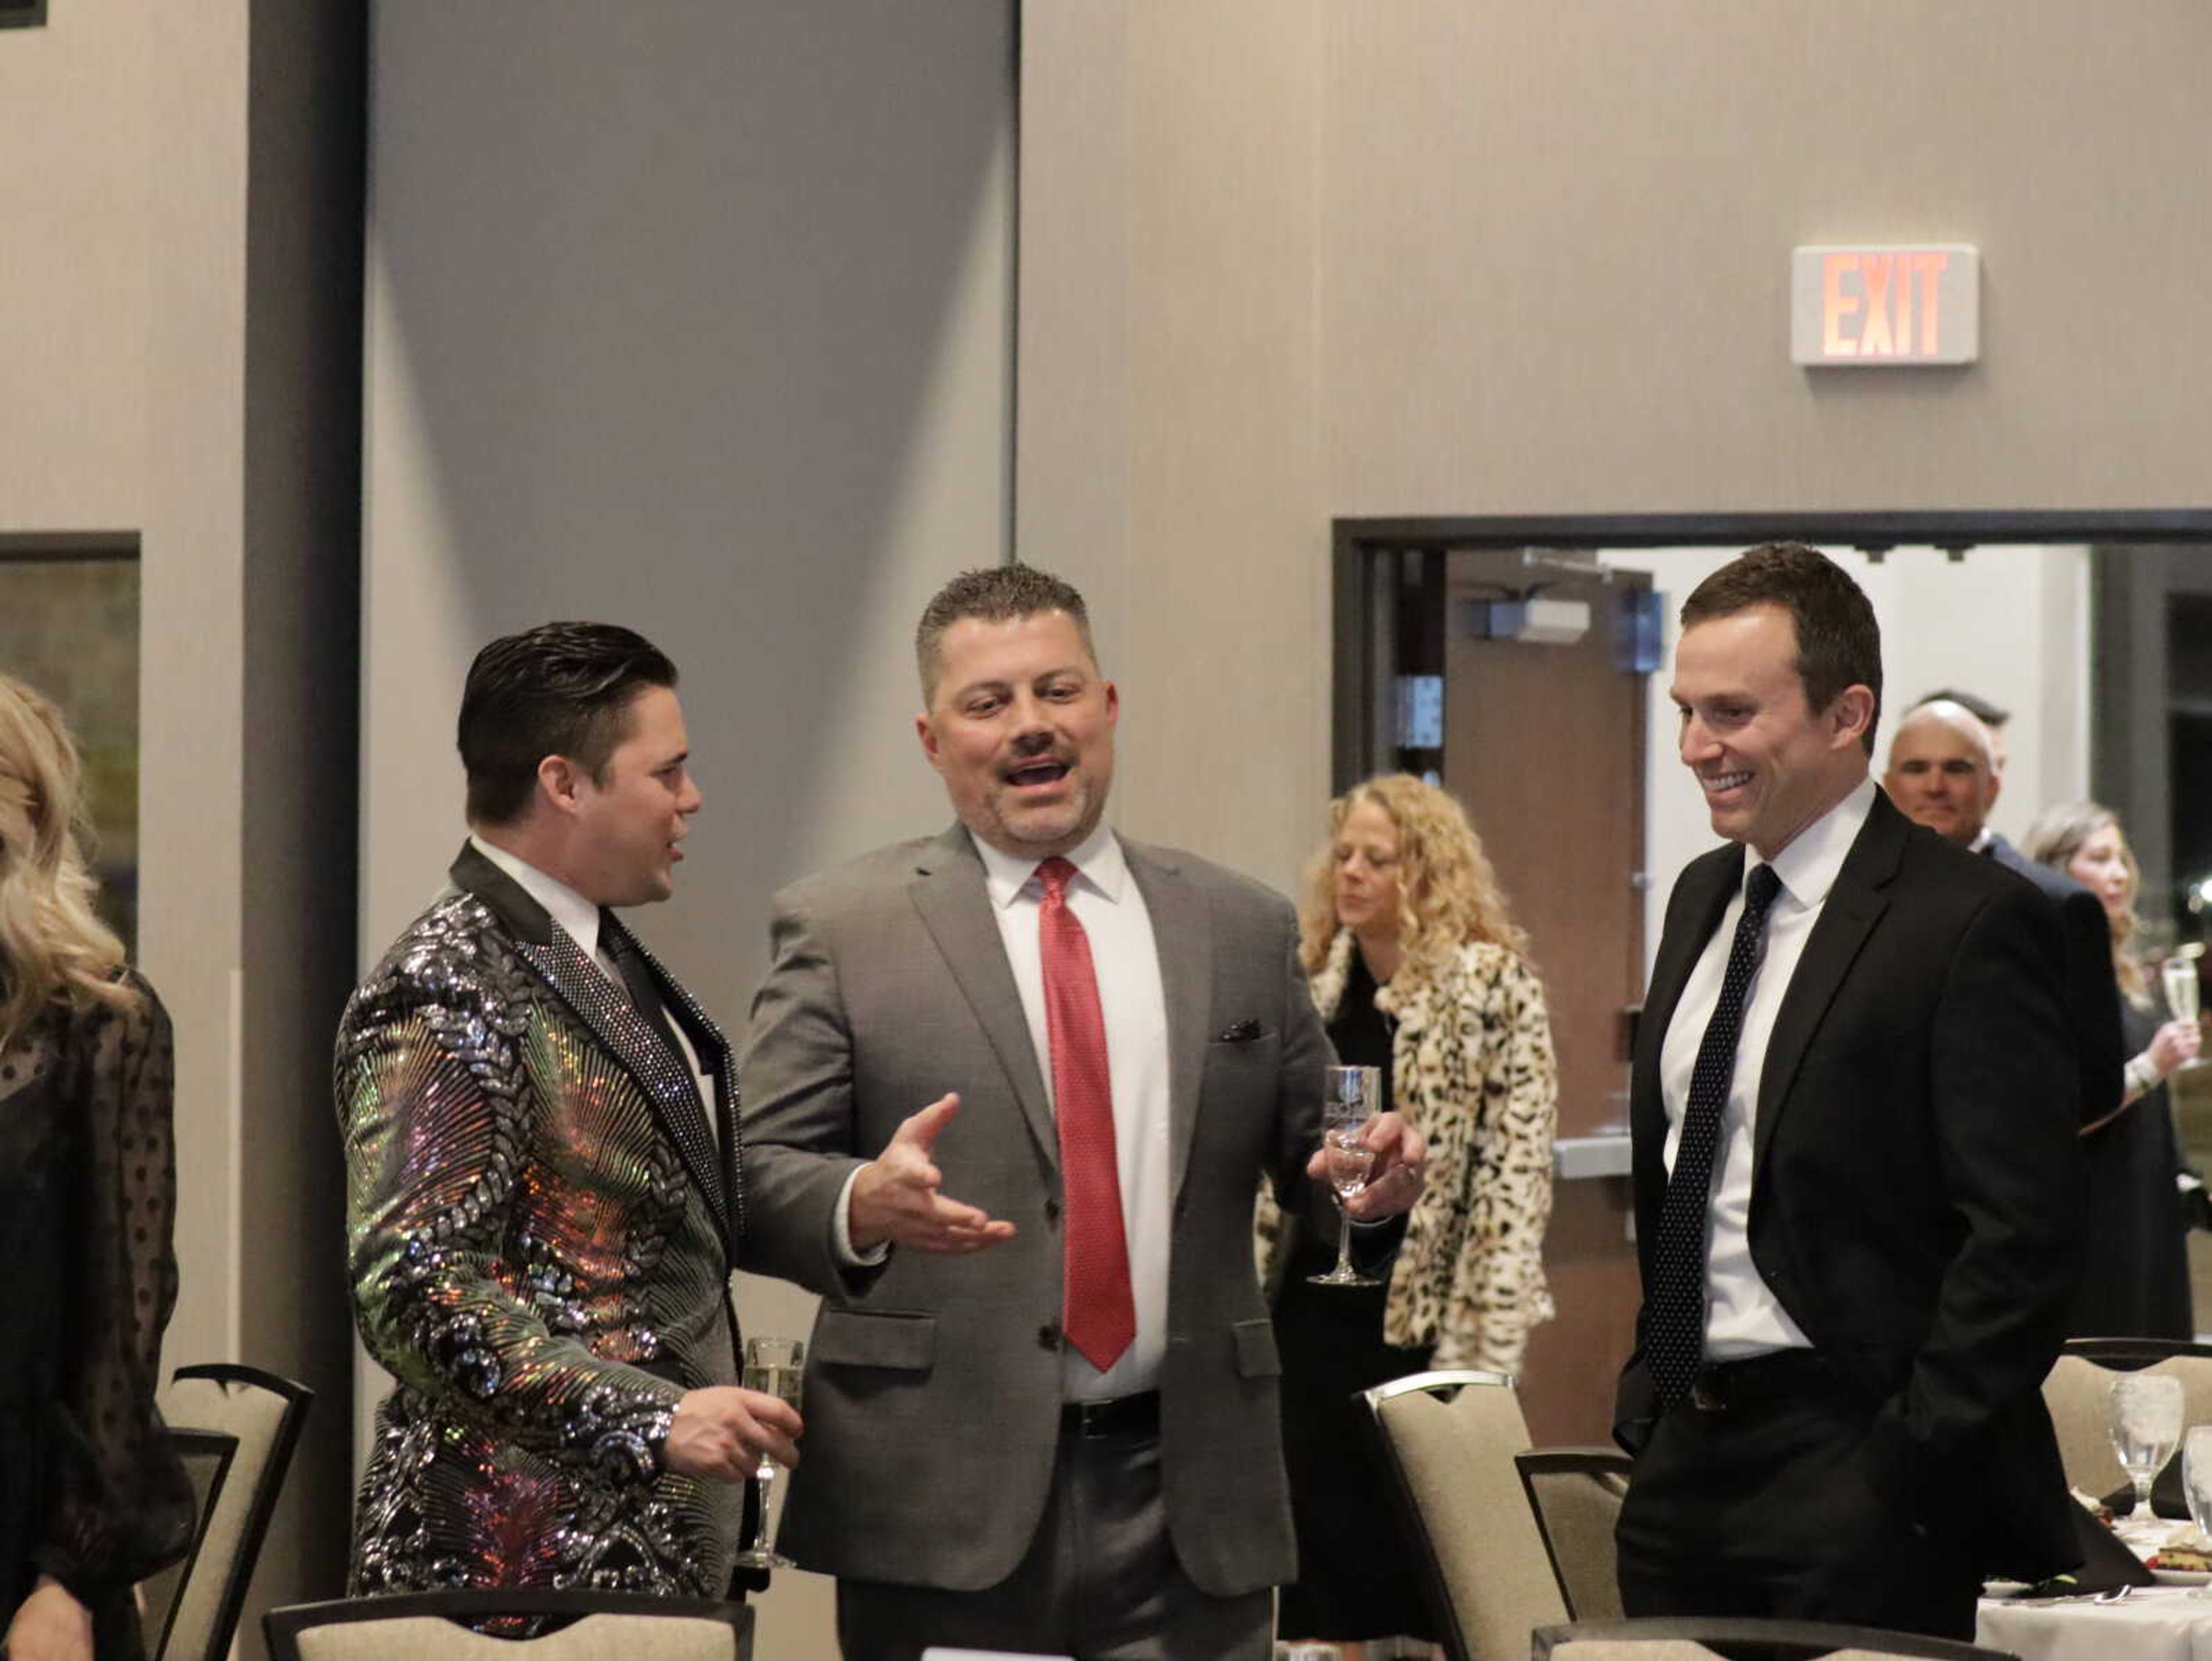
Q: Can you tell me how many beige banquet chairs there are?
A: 7